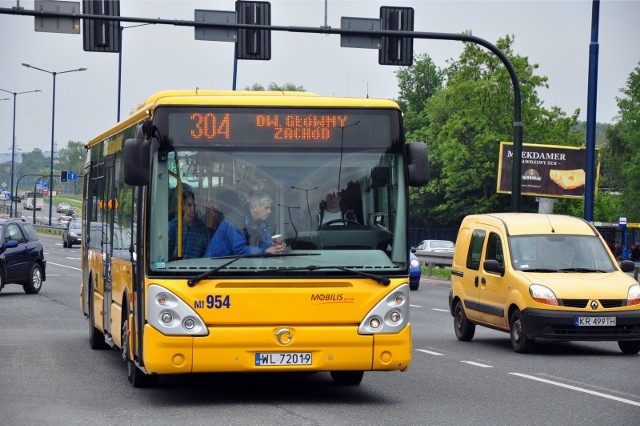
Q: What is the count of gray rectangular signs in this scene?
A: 3